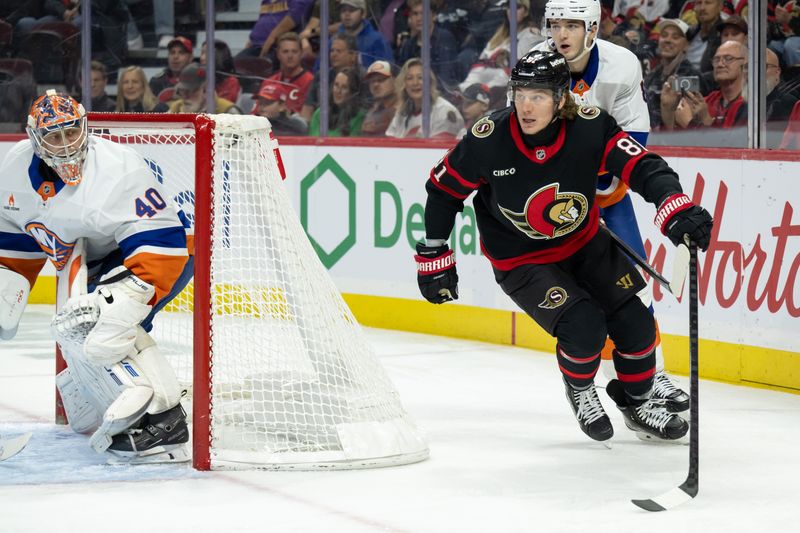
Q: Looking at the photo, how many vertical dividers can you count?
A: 6